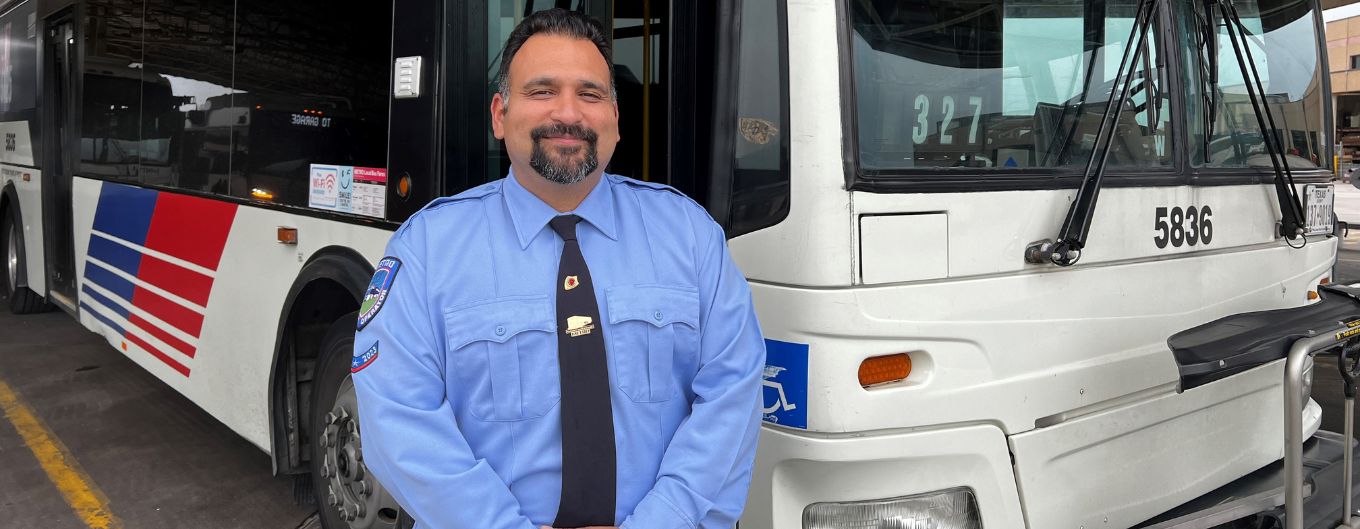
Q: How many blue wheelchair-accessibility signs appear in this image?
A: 1